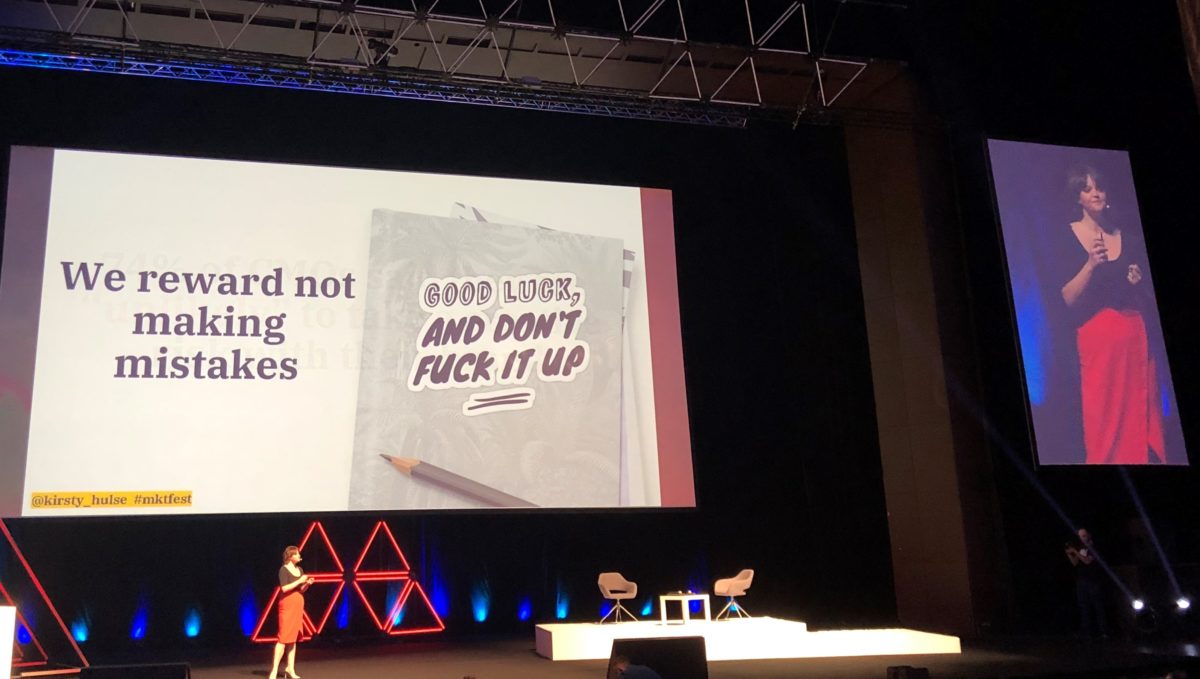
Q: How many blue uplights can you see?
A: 15